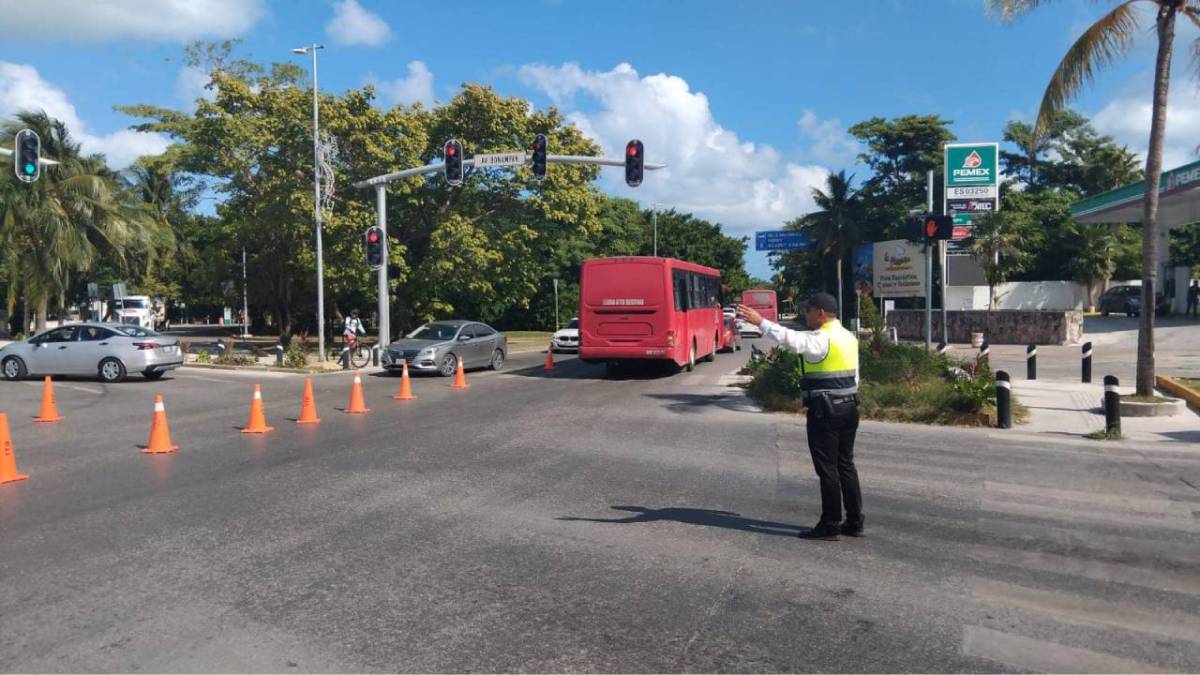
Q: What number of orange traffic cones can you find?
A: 9